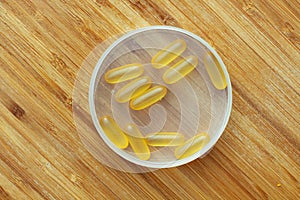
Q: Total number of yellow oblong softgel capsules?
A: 10